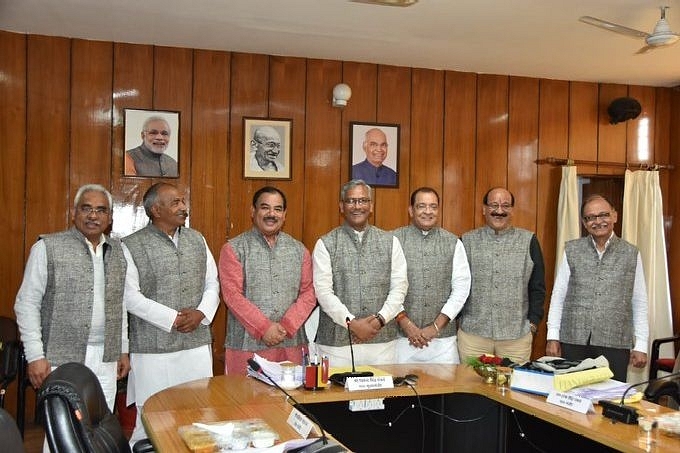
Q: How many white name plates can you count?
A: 3